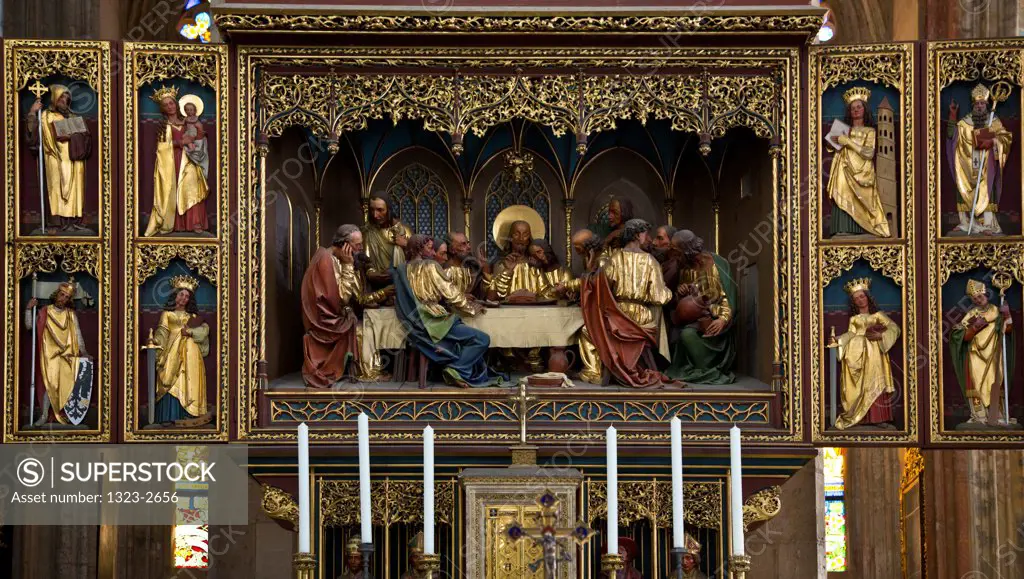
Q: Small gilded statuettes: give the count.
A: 8